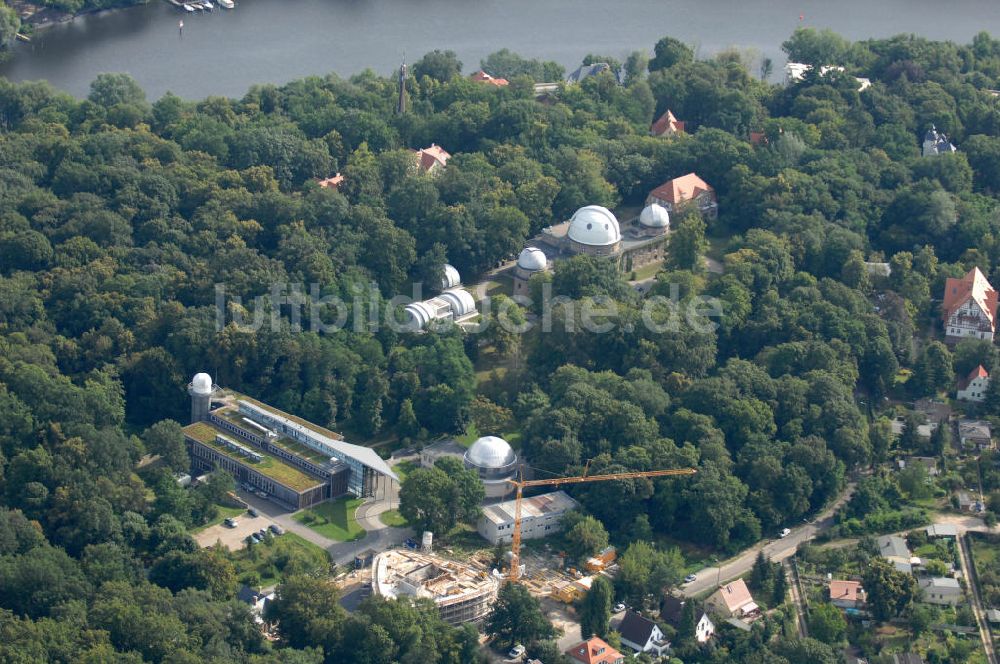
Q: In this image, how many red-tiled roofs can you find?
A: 11